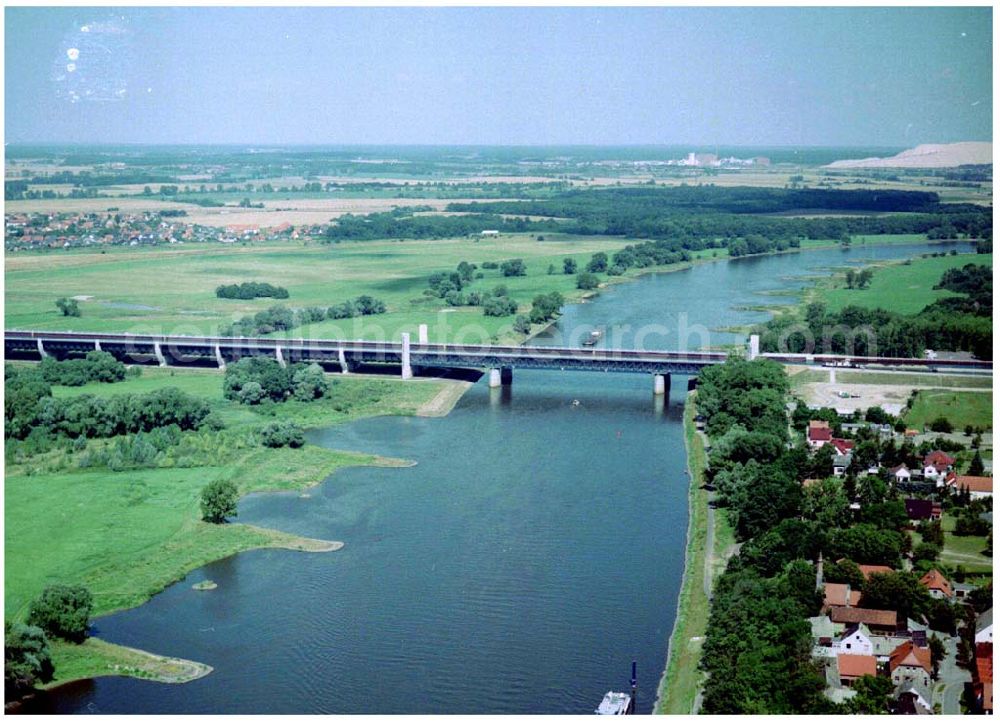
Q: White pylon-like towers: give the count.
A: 3